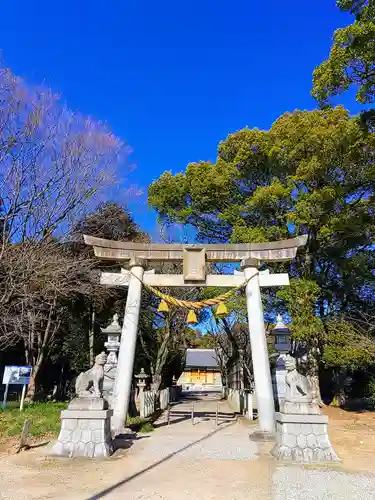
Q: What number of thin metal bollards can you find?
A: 3